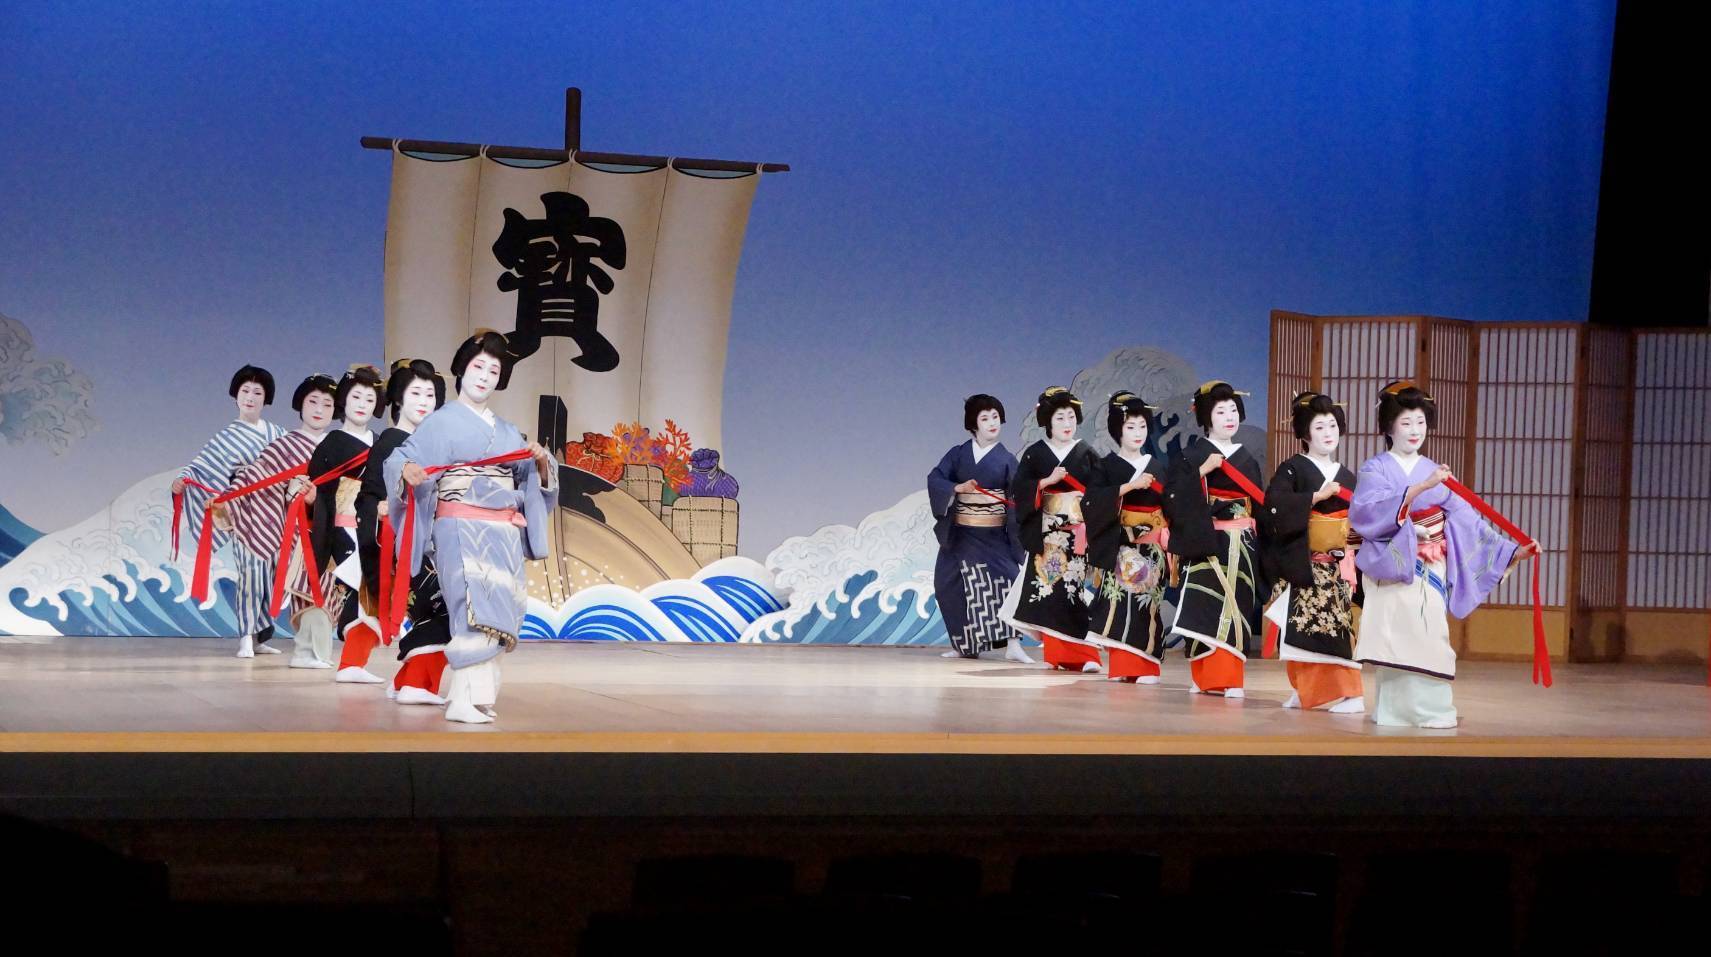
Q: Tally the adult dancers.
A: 11